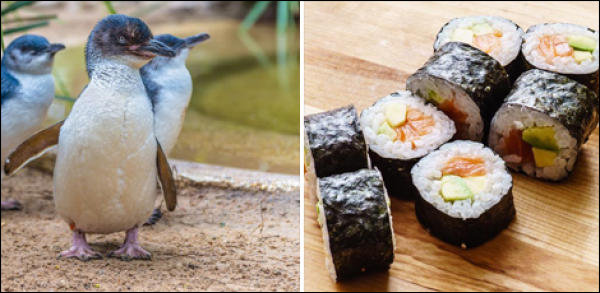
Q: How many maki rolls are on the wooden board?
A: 8